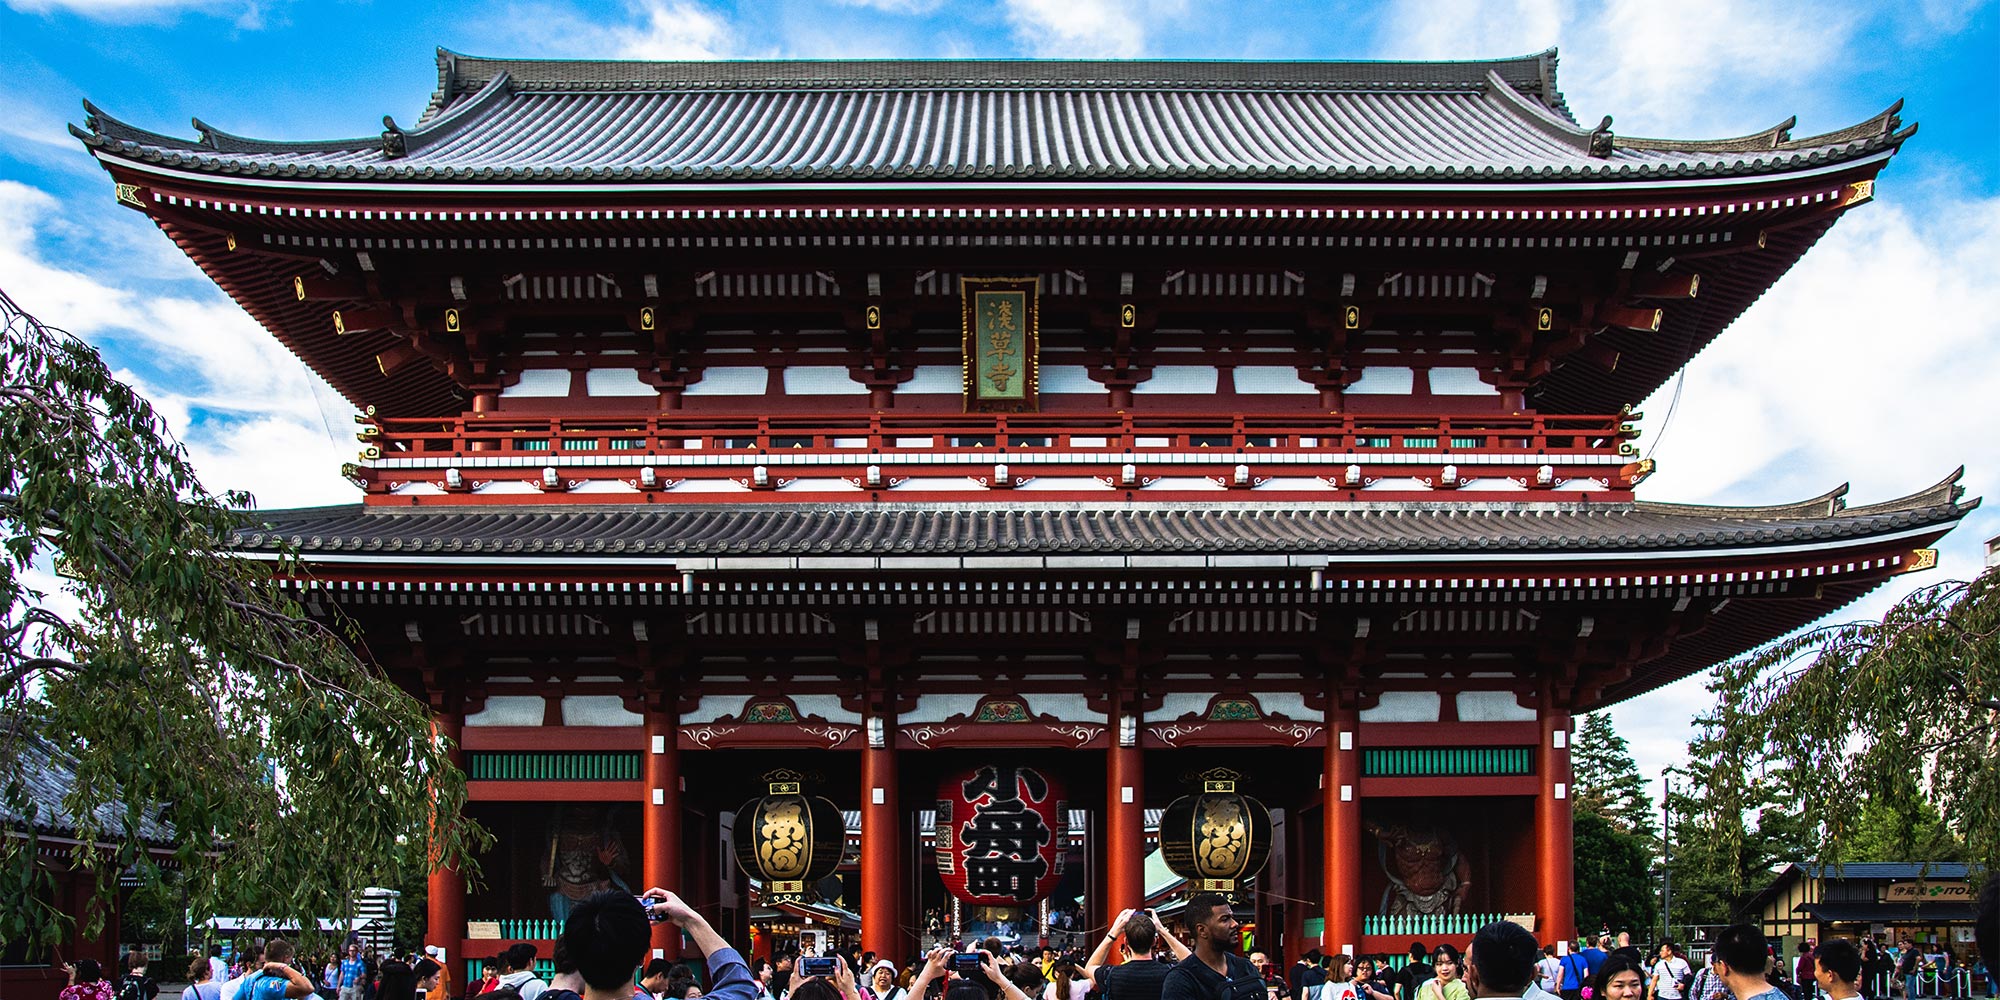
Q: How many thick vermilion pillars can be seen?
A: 6